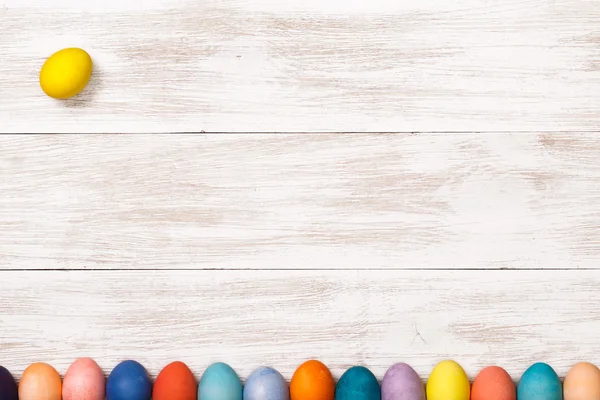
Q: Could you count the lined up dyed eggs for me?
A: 14